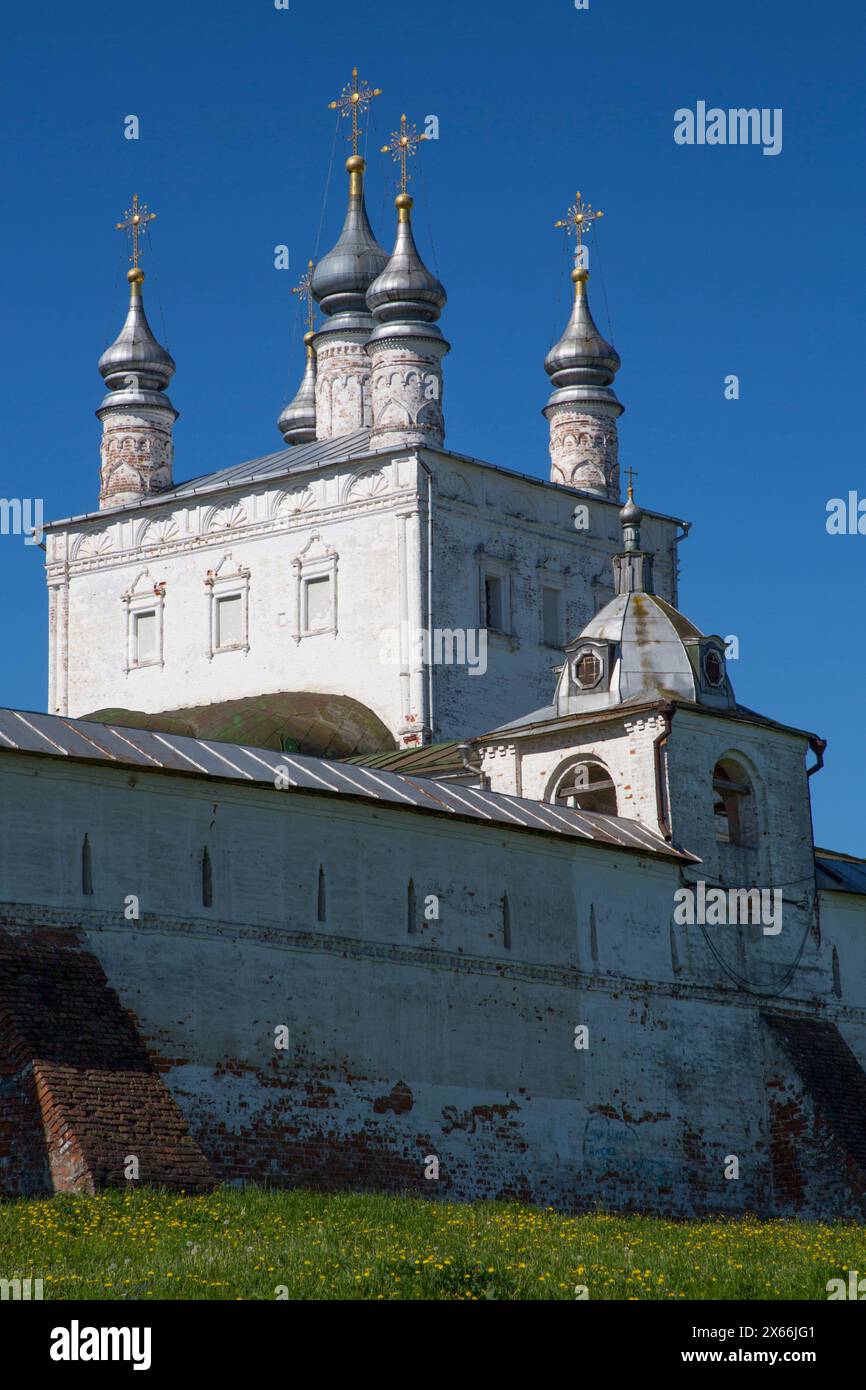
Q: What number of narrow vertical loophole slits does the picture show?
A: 8